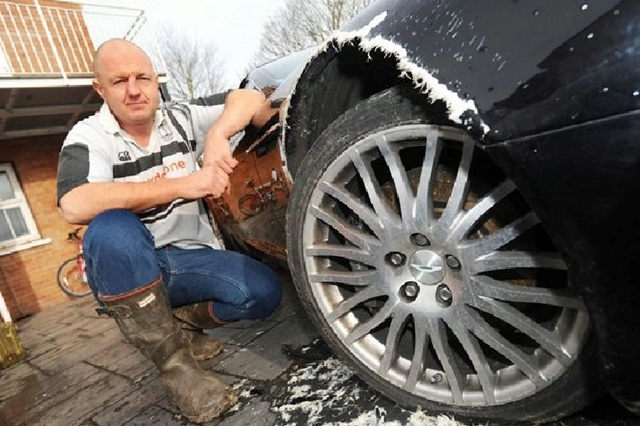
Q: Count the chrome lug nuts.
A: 5